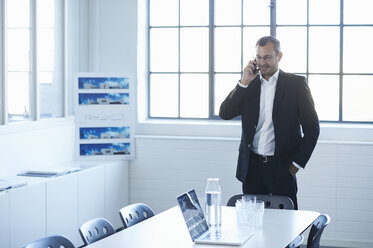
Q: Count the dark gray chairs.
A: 6